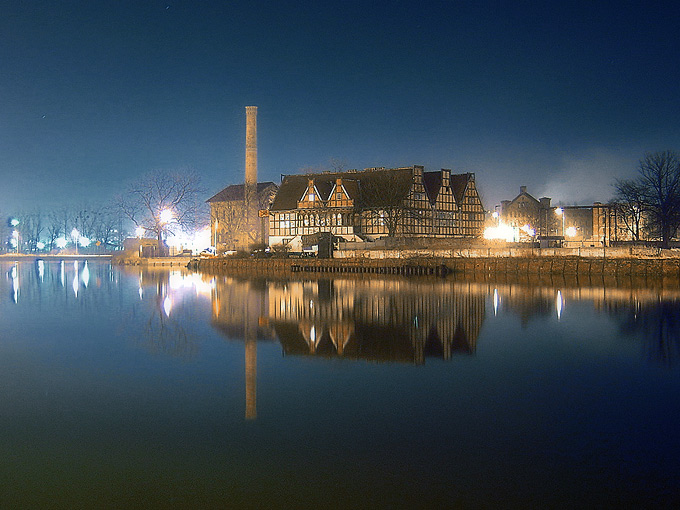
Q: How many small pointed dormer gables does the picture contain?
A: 2